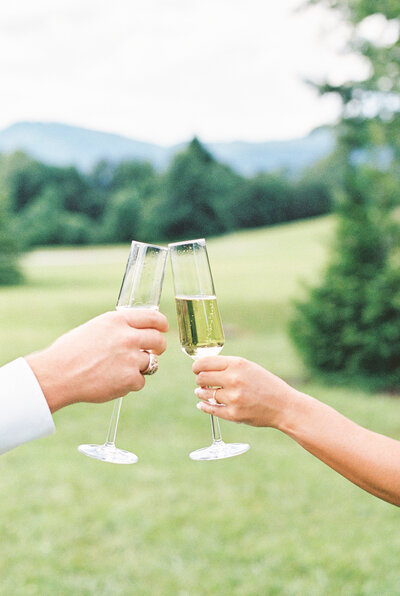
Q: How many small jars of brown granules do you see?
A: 0